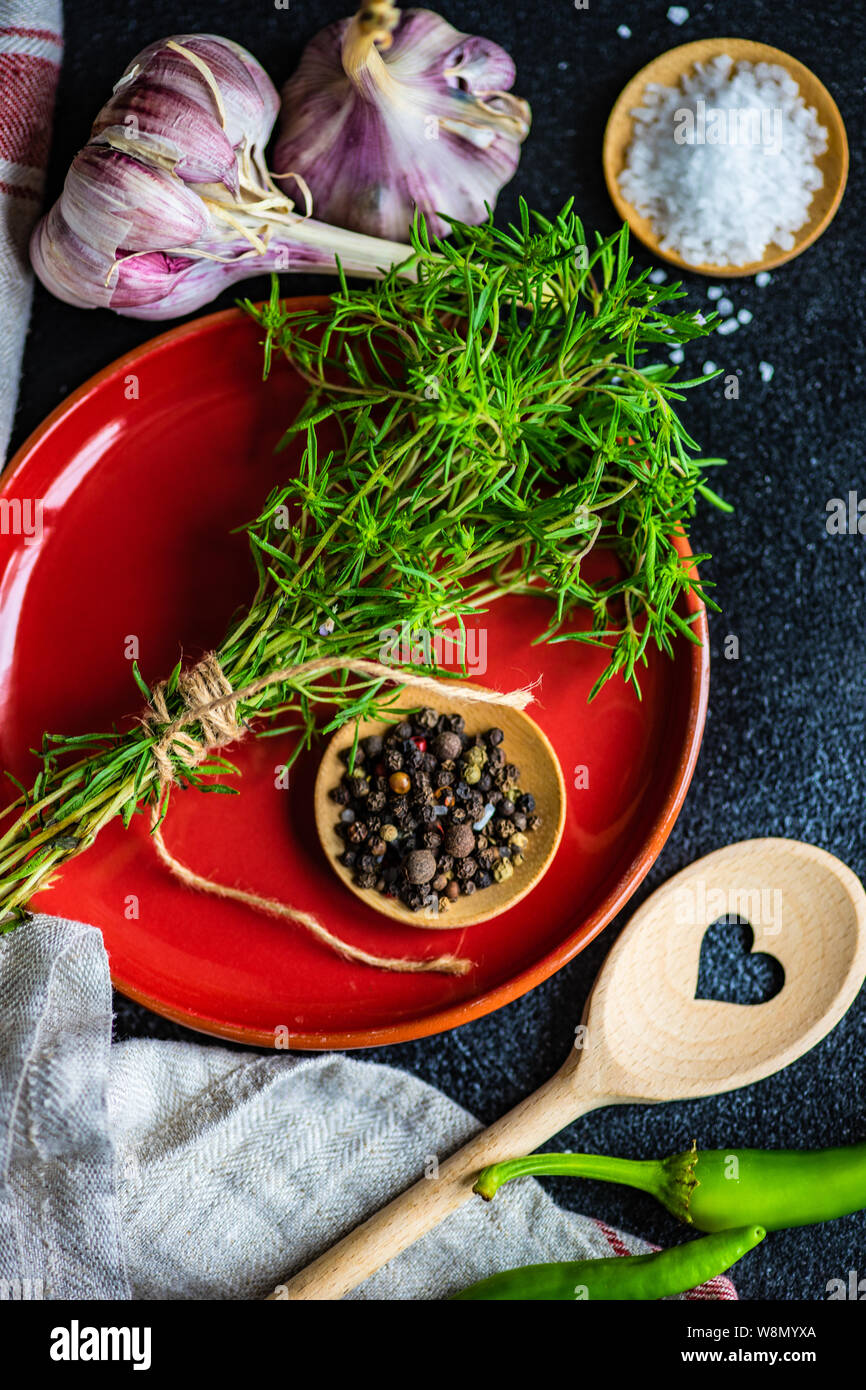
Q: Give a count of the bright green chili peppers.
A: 2